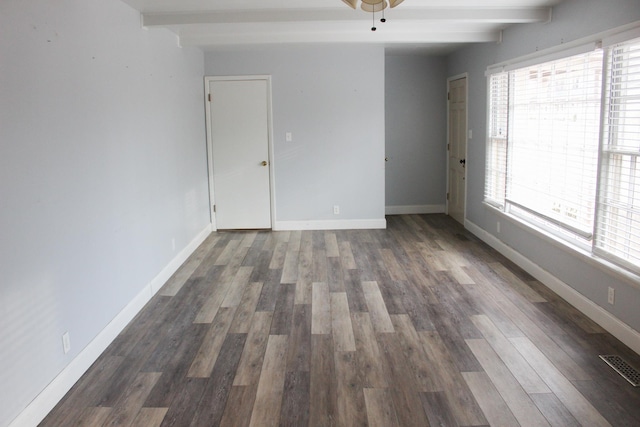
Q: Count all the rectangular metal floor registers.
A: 1